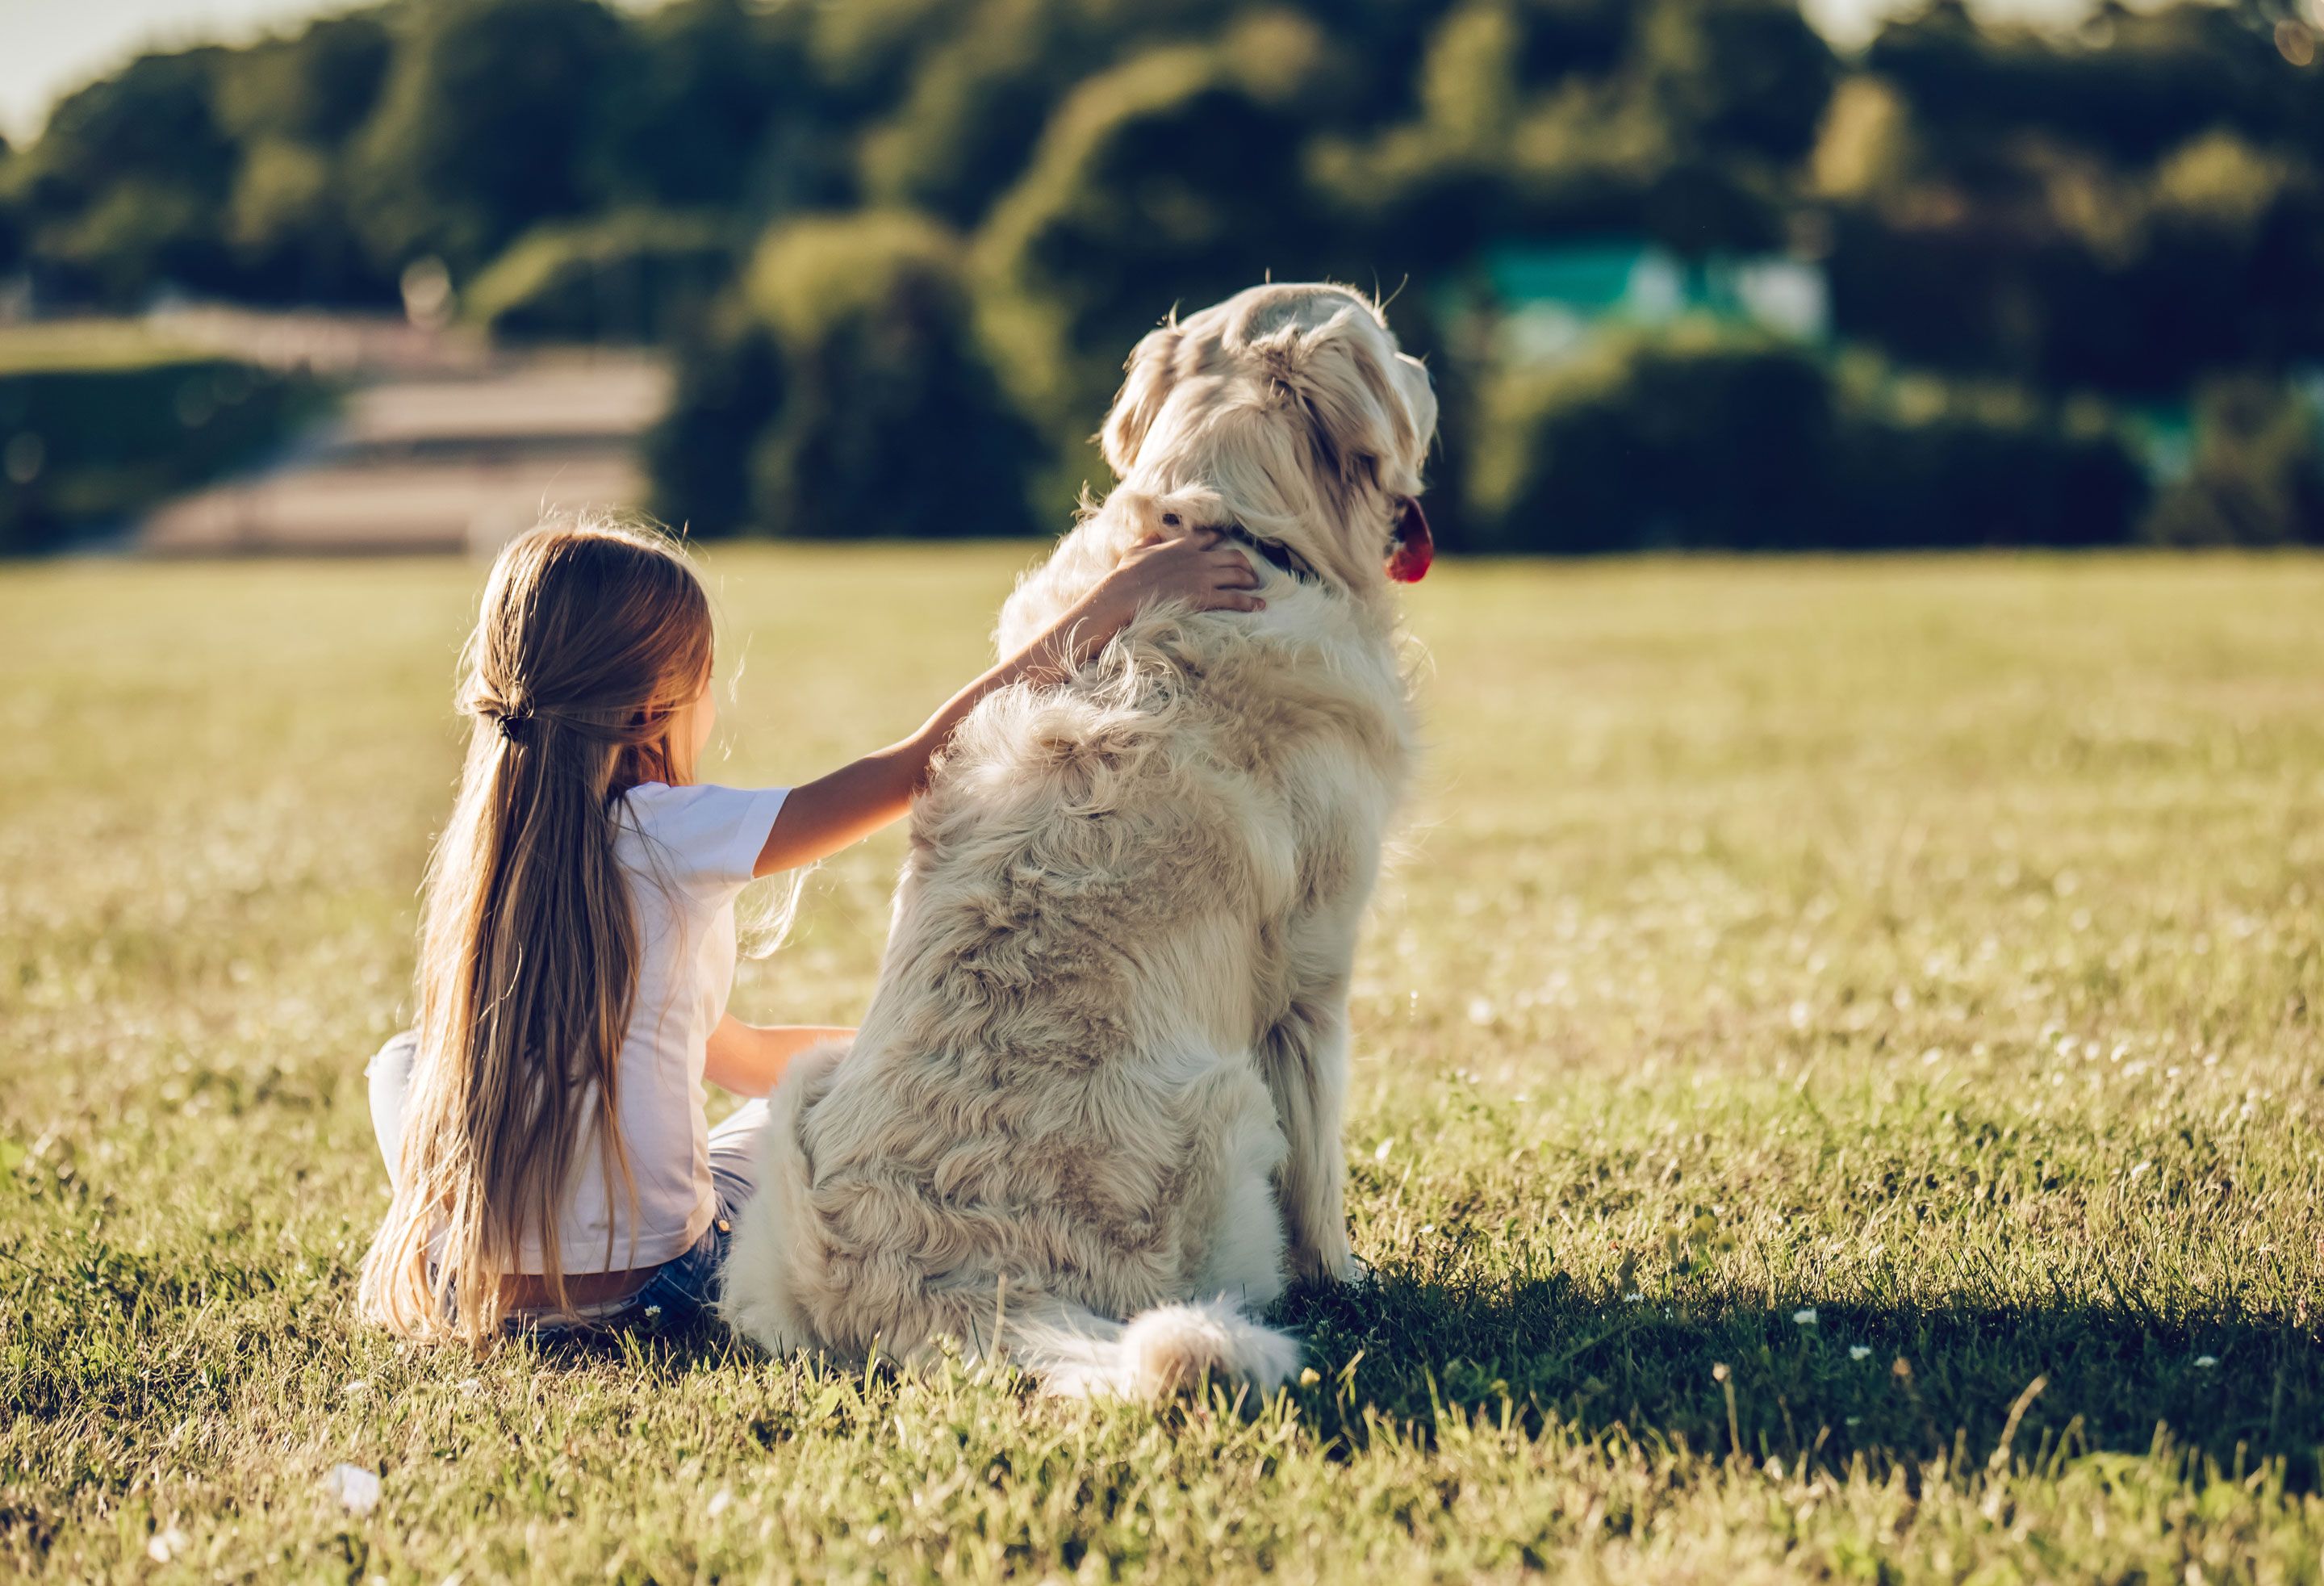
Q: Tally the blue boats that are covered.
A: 0